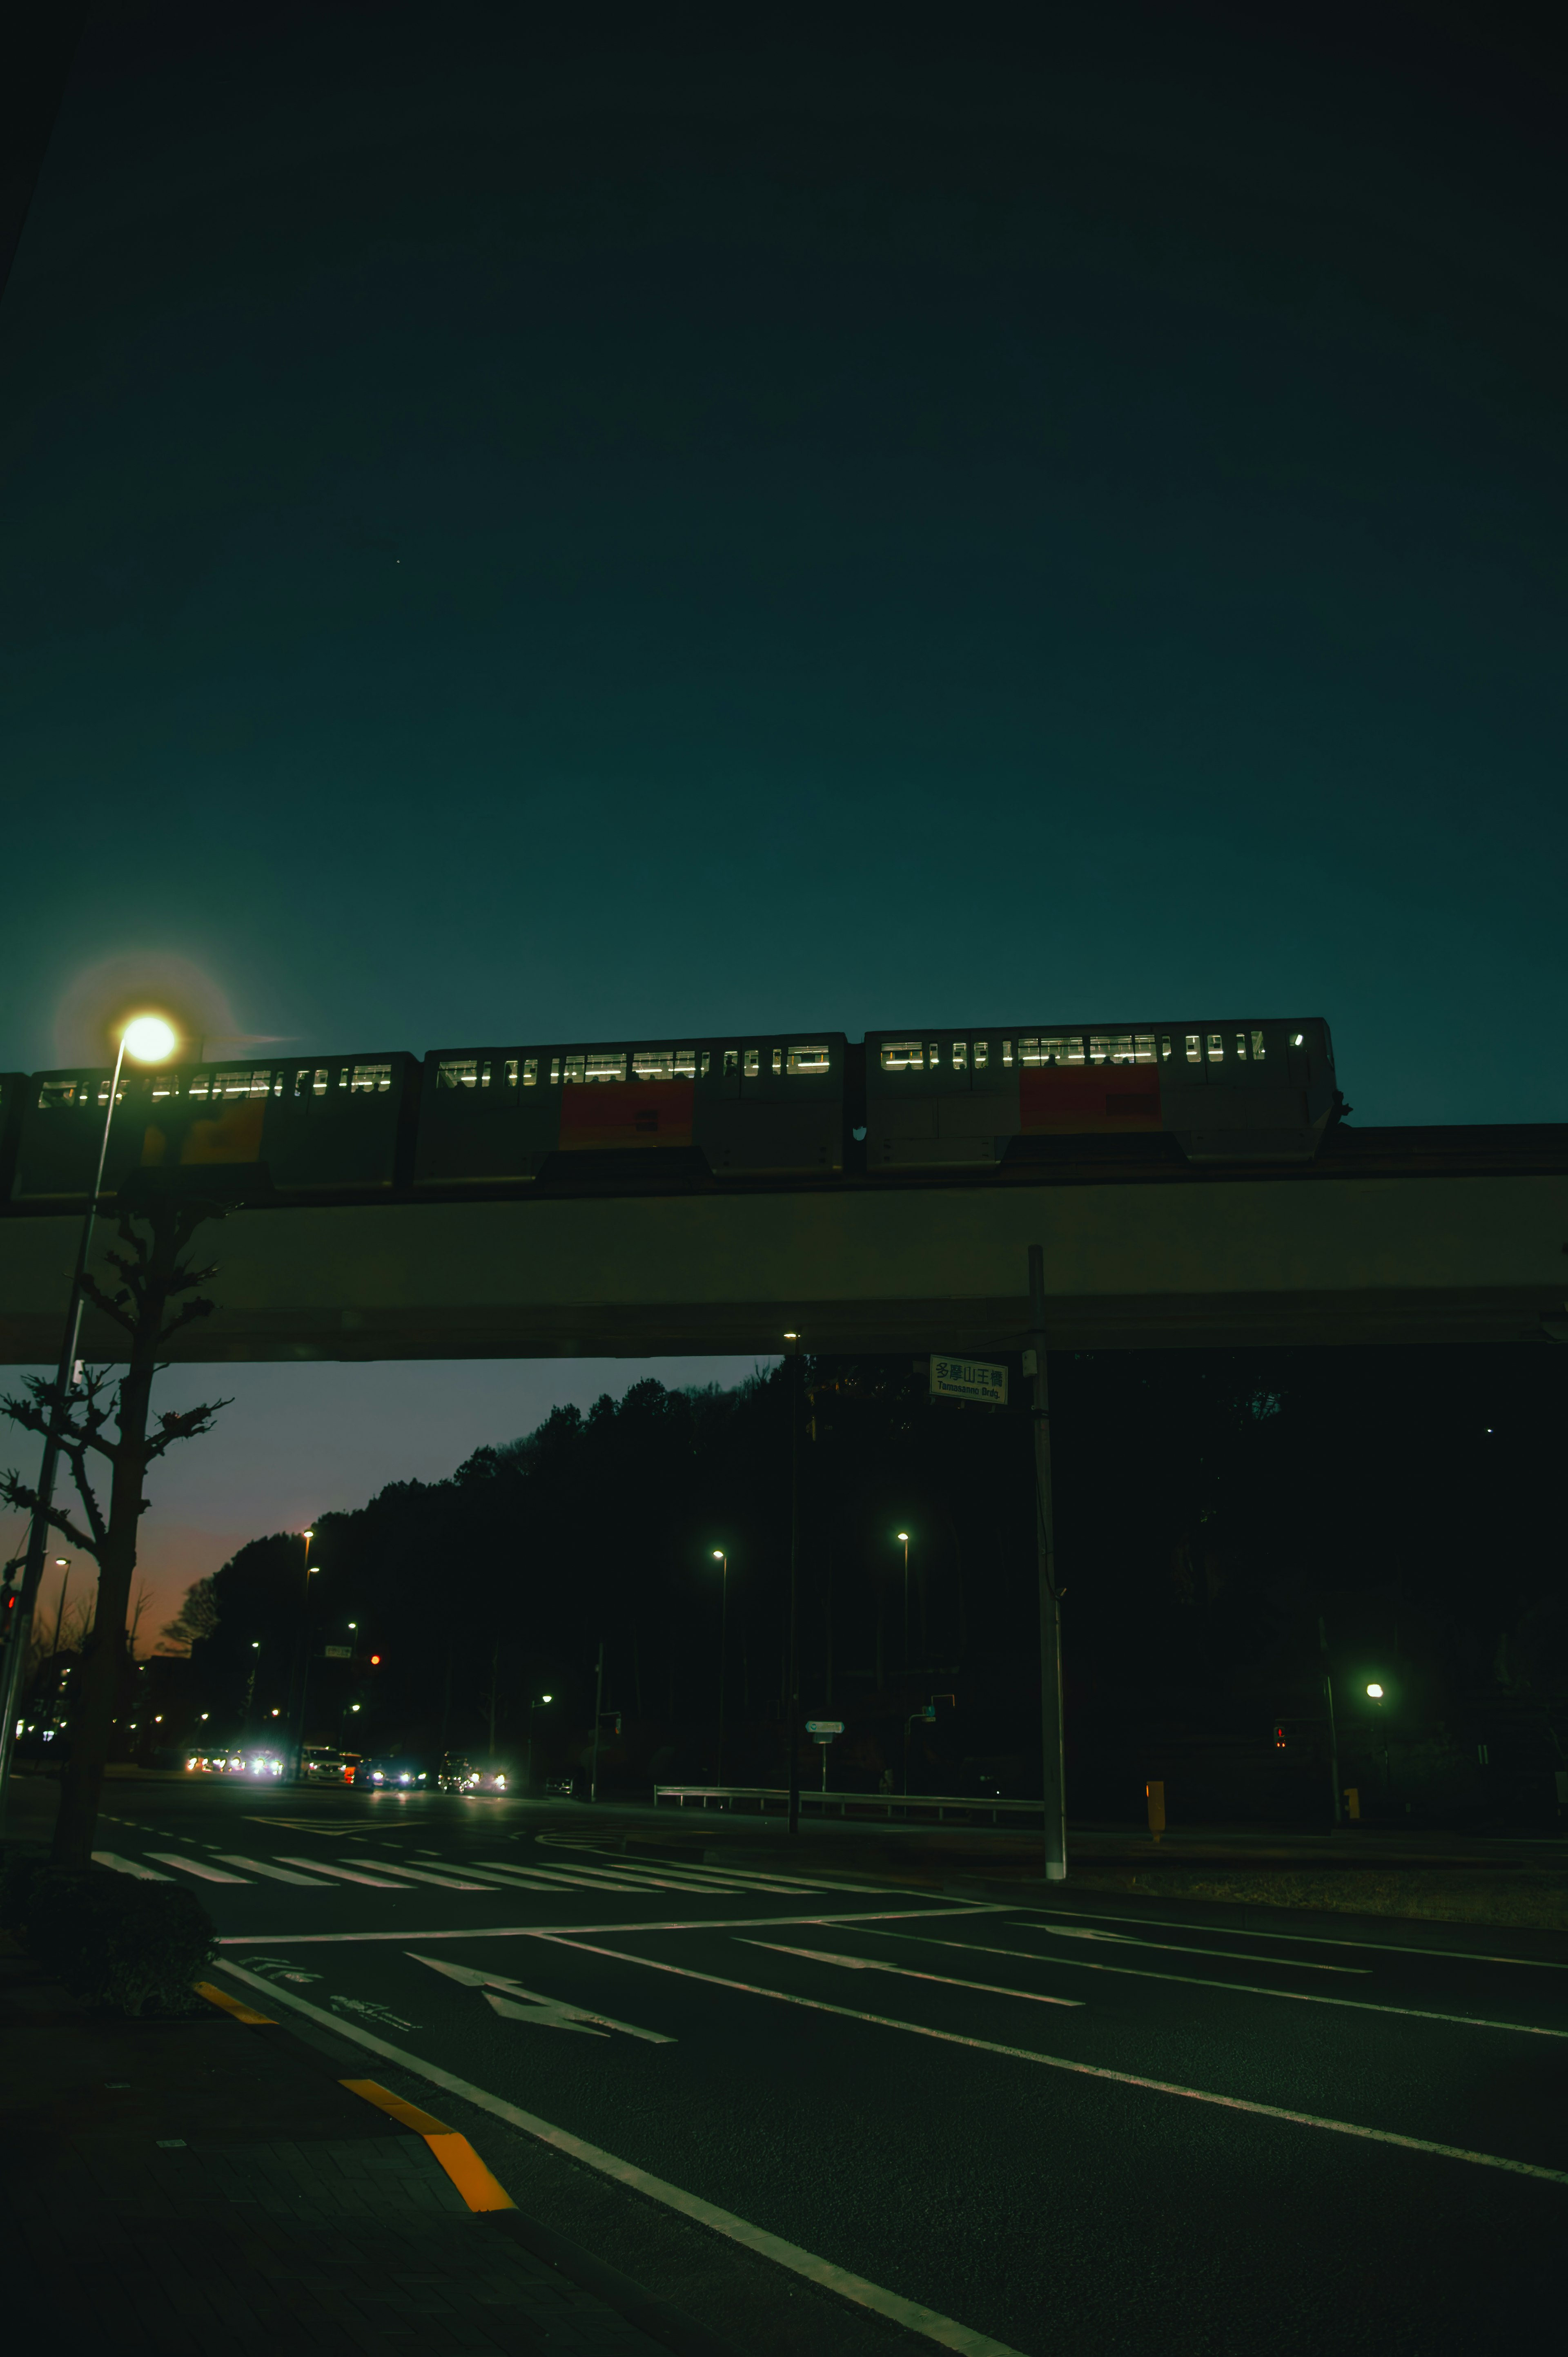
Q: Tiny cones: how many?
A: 0